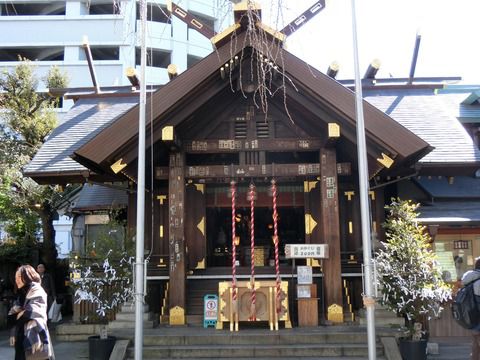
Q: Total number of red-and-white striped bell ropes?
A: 3